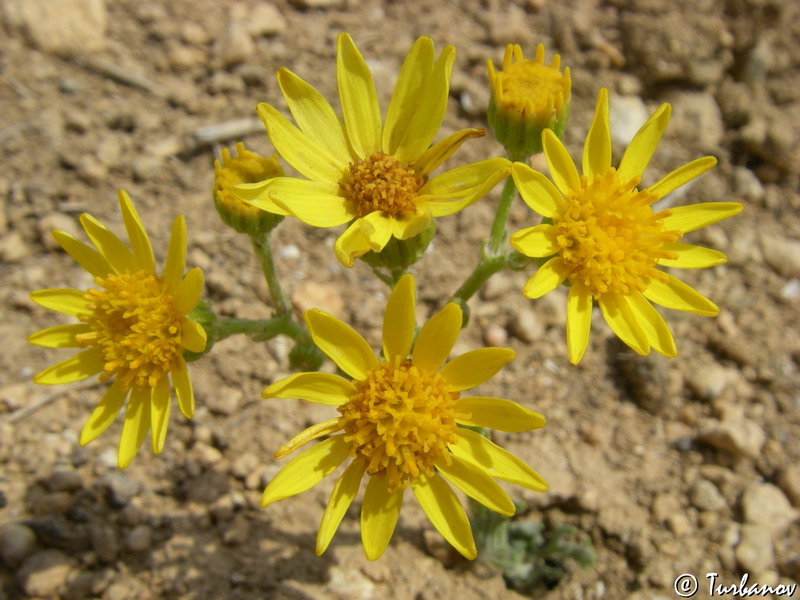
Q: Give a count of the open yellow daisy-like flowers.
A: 4